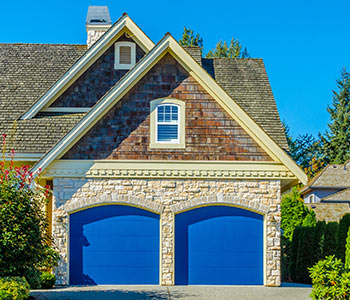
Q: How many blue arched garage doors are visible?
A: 2